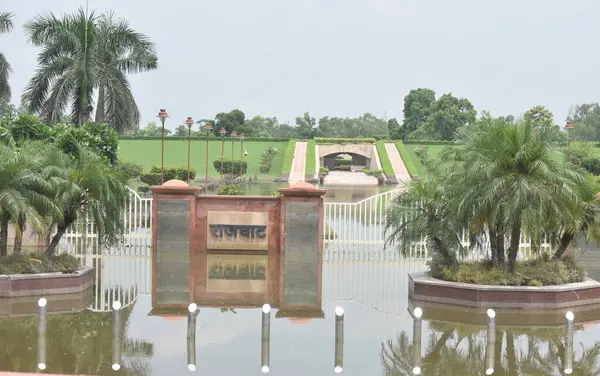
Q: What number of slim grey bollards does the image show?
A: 8